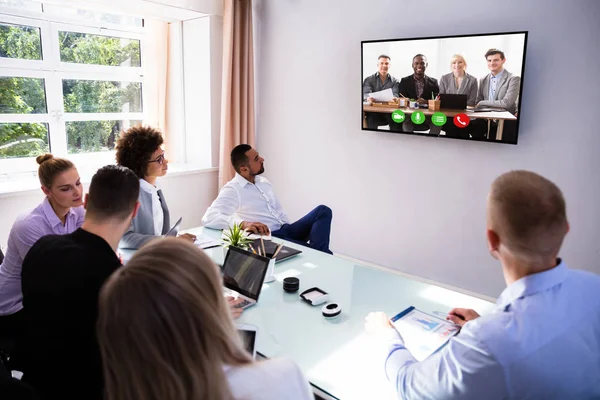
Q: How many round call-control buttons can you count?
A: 4